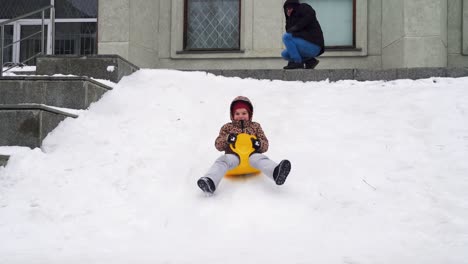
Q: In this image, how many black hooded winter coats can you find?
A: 1